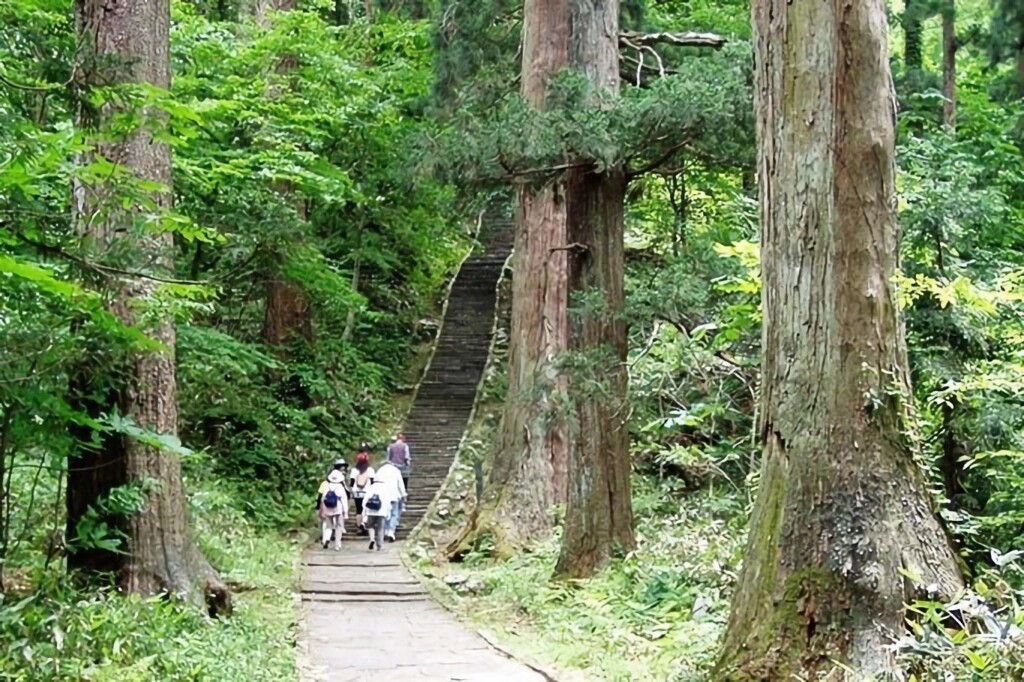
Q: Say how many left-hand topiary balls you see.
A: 0